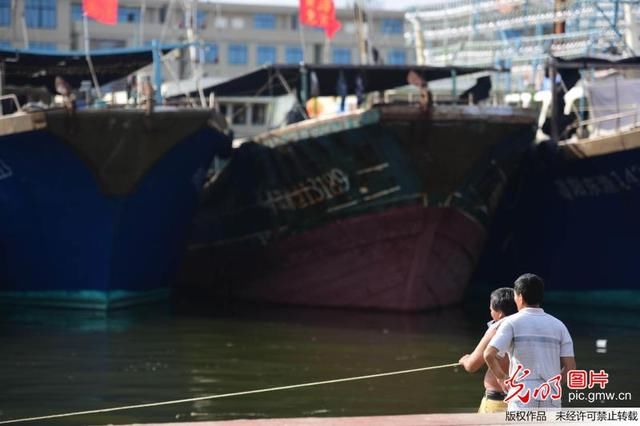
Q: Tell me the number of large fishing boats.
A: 3